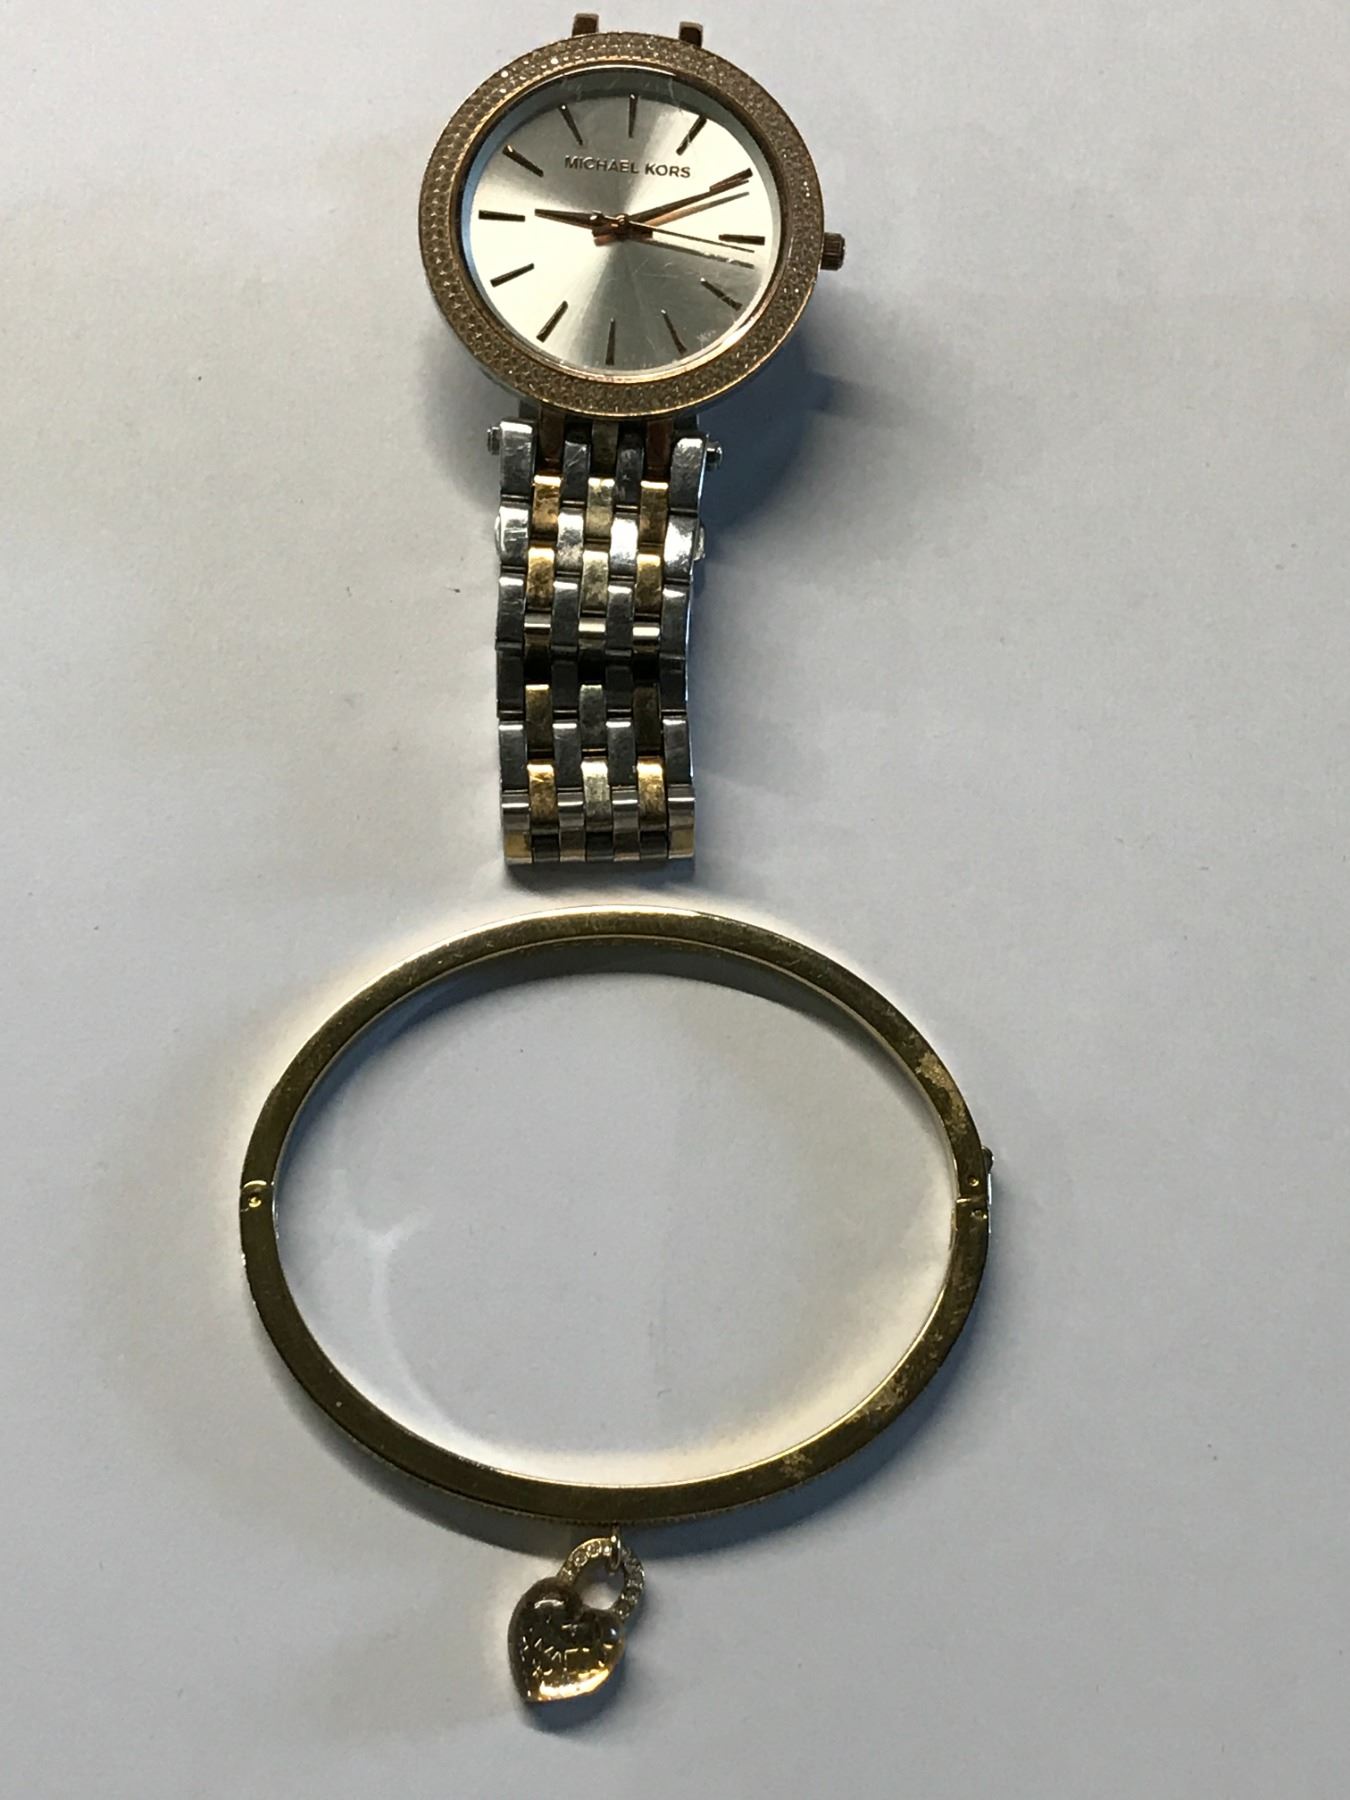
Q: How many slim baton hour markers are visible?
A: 12